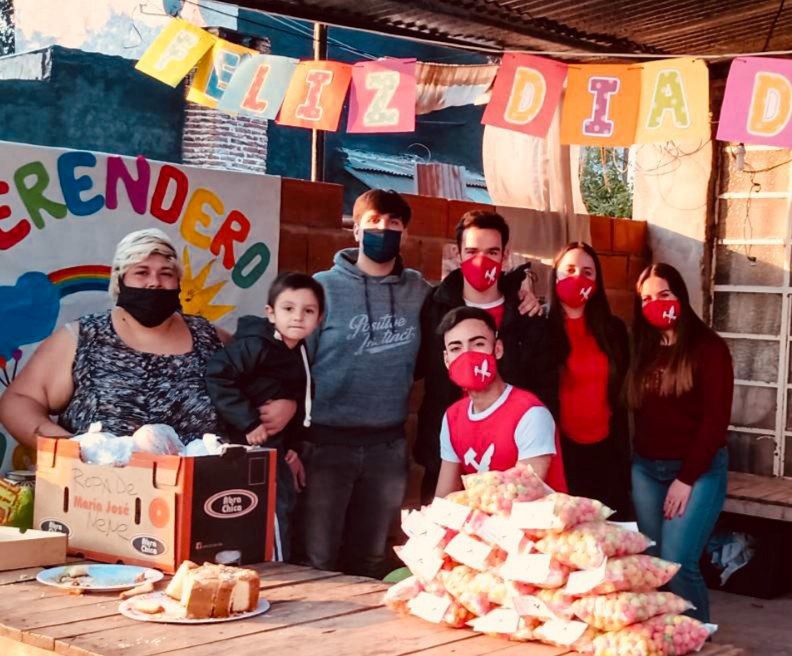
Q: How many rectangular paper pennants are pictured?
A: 9